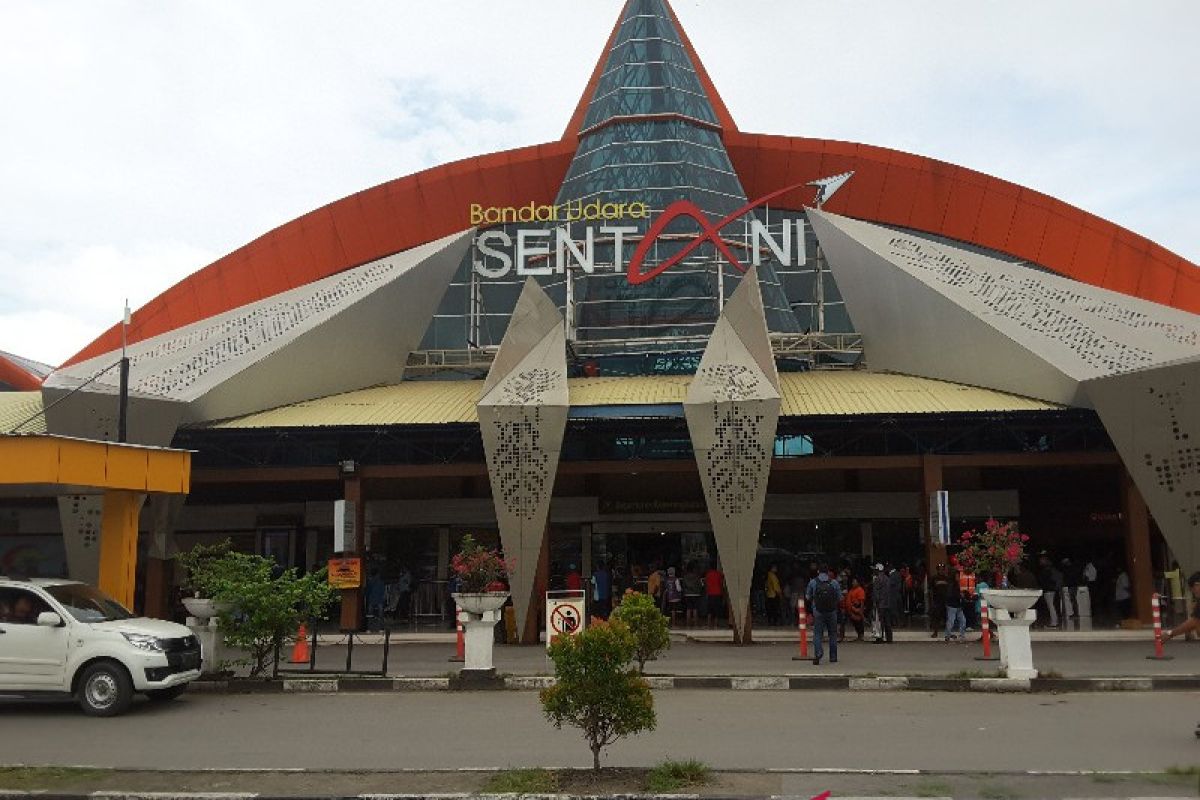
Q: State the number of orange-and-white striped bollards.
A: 4